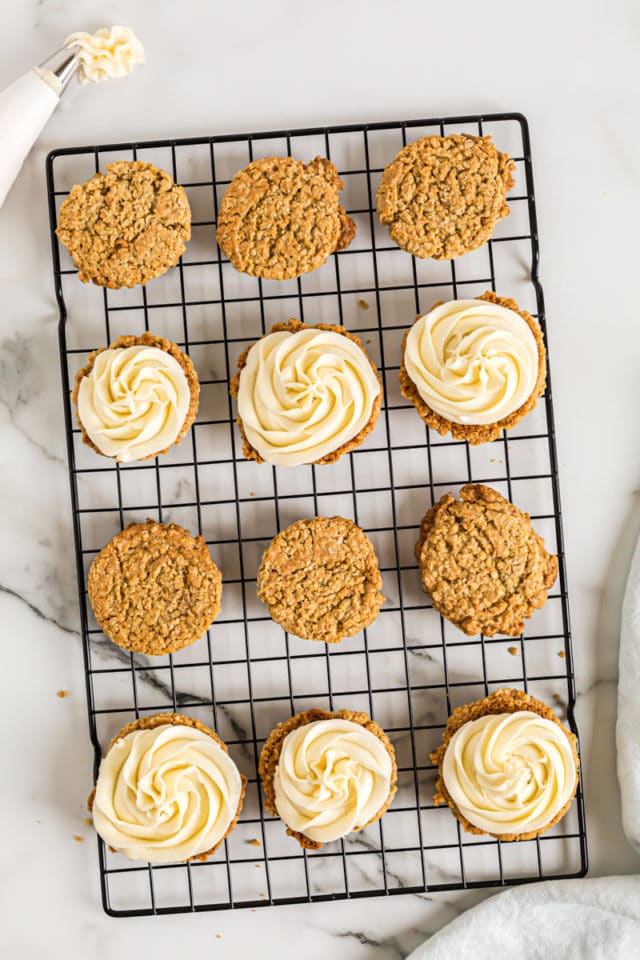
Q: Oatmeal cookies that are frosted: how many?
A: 6